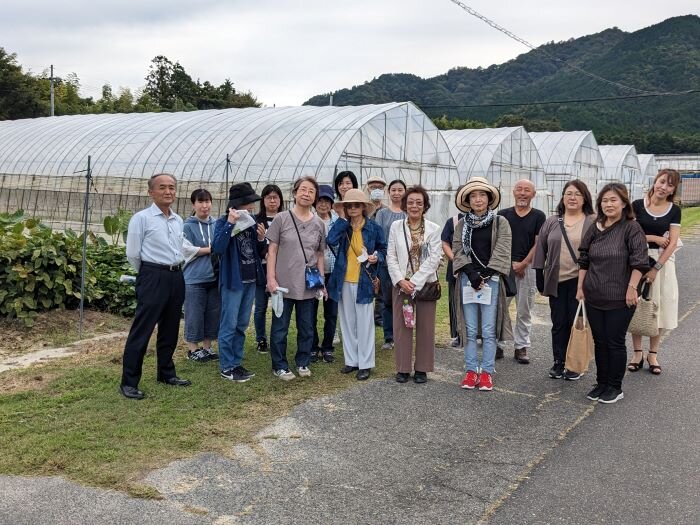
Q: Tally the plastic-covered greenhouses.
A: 5